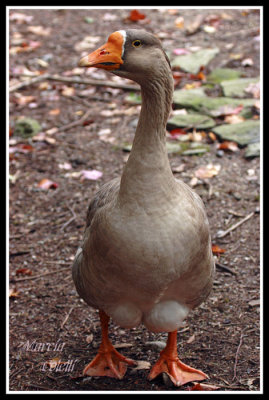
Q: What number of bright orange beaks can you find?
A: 1